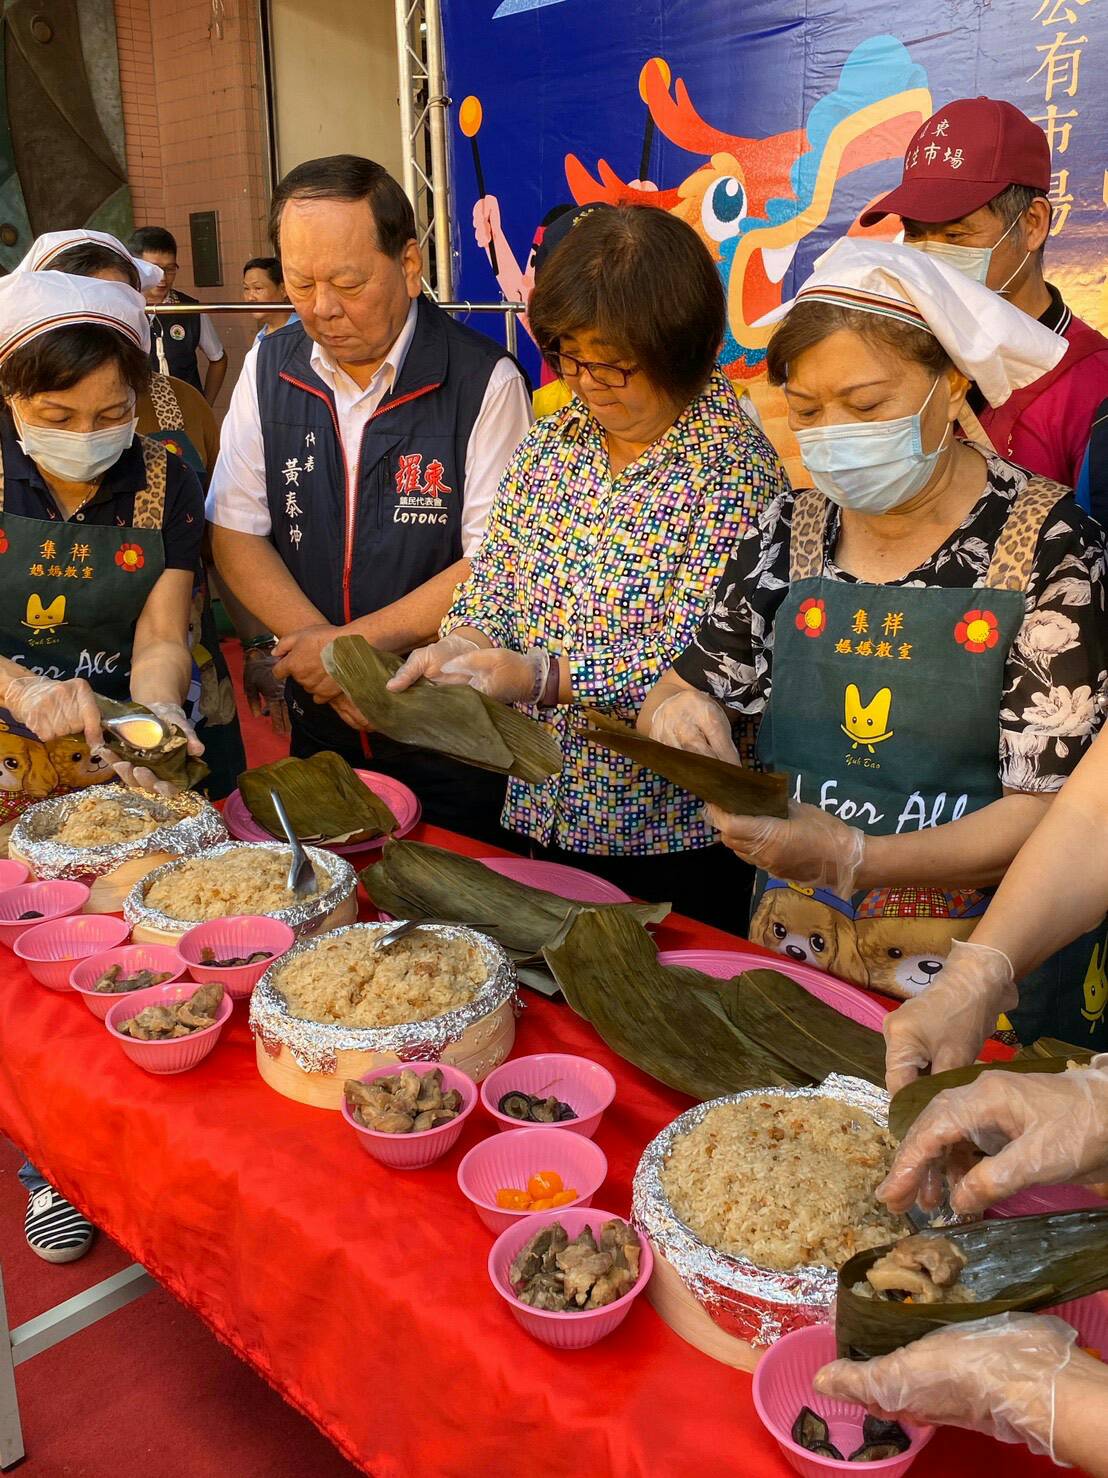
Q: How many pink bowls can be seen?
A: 12